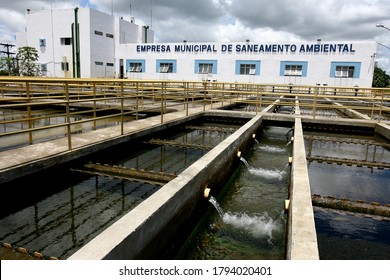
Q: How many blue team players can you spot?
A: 0